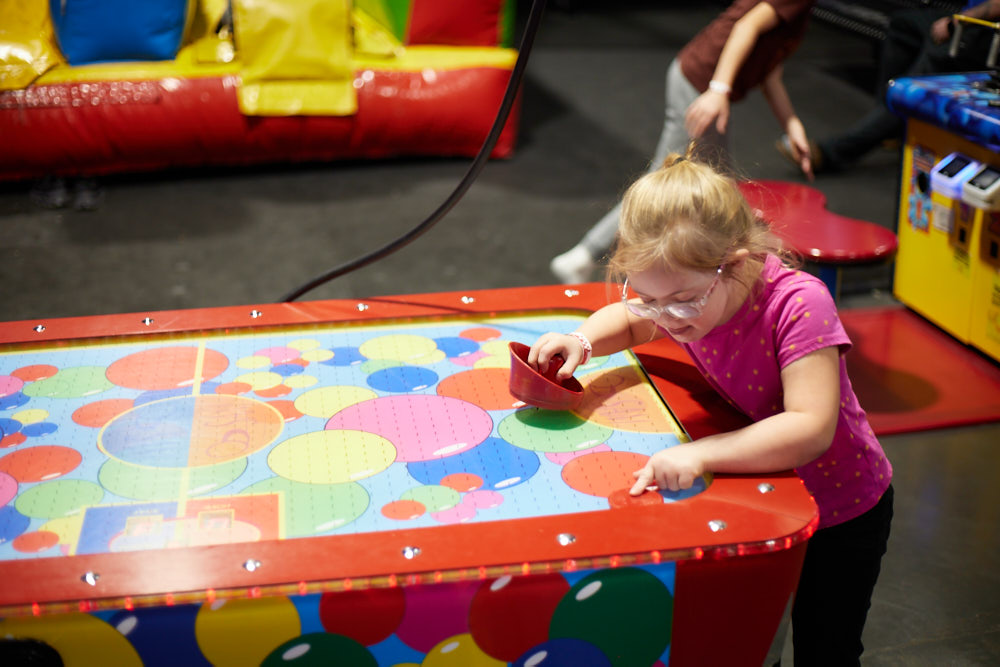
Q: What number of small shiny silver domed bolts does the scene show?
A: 12